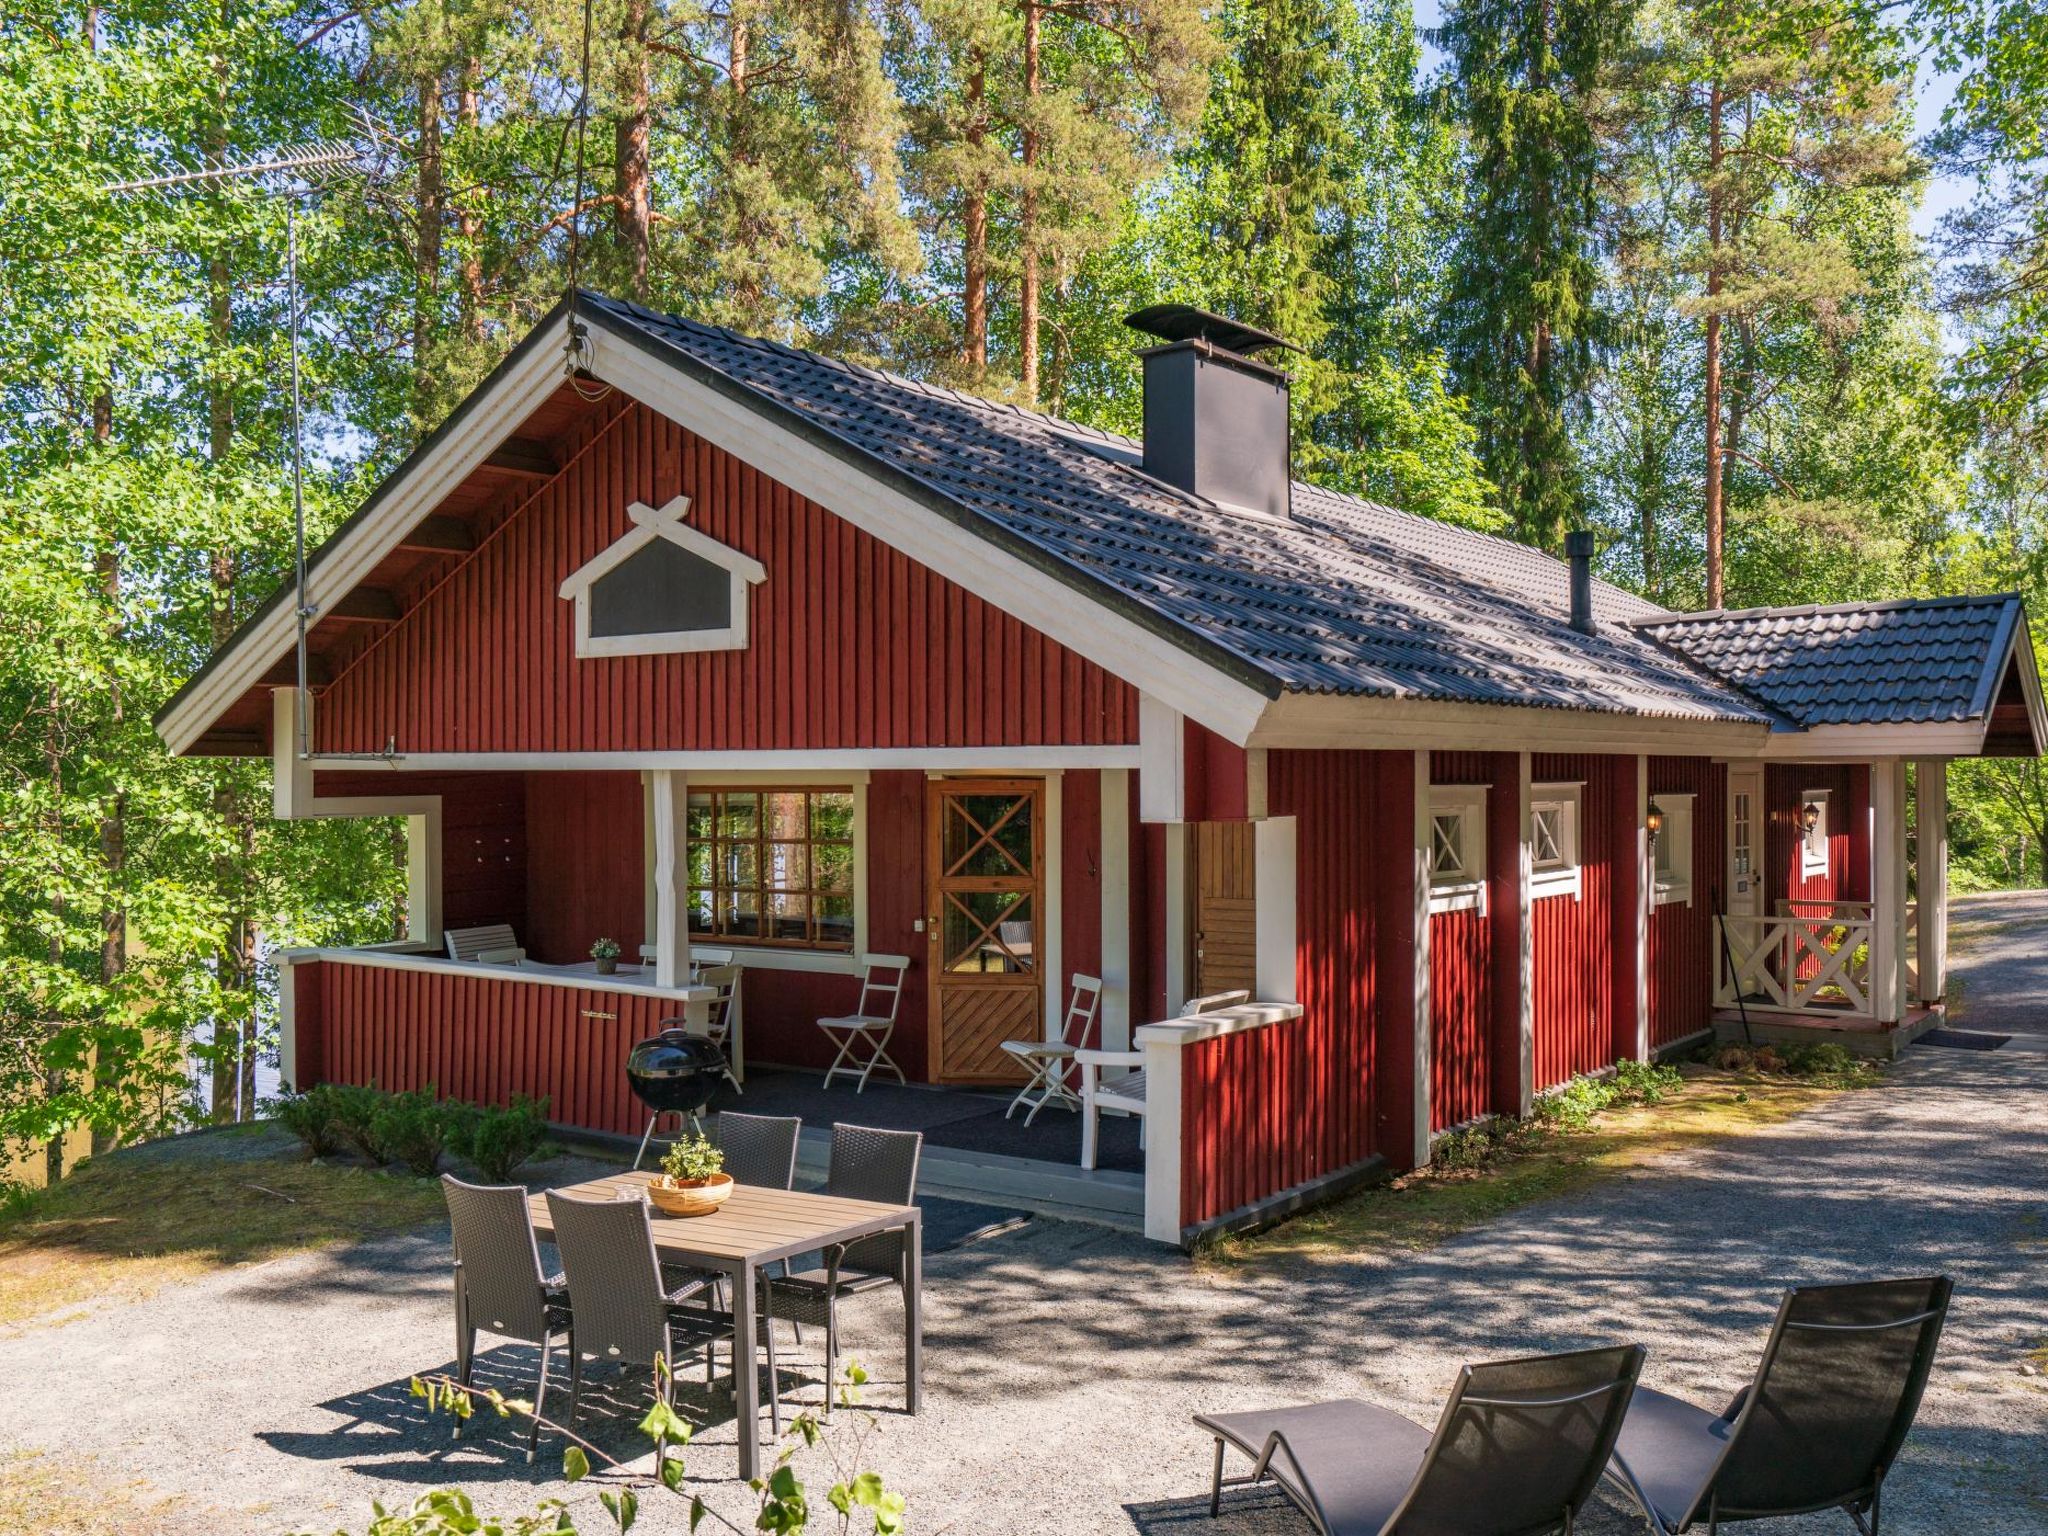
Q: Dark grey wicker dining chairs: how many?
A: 4